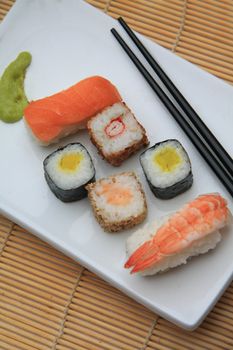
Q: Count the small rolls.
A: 4